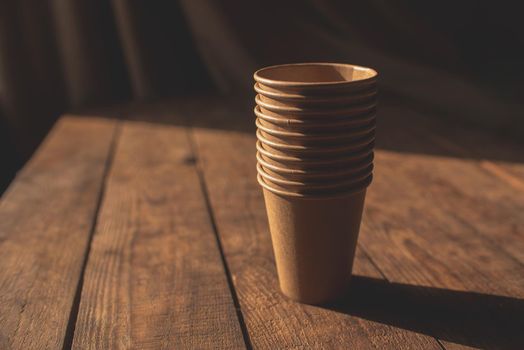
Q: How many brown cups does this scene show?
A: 10